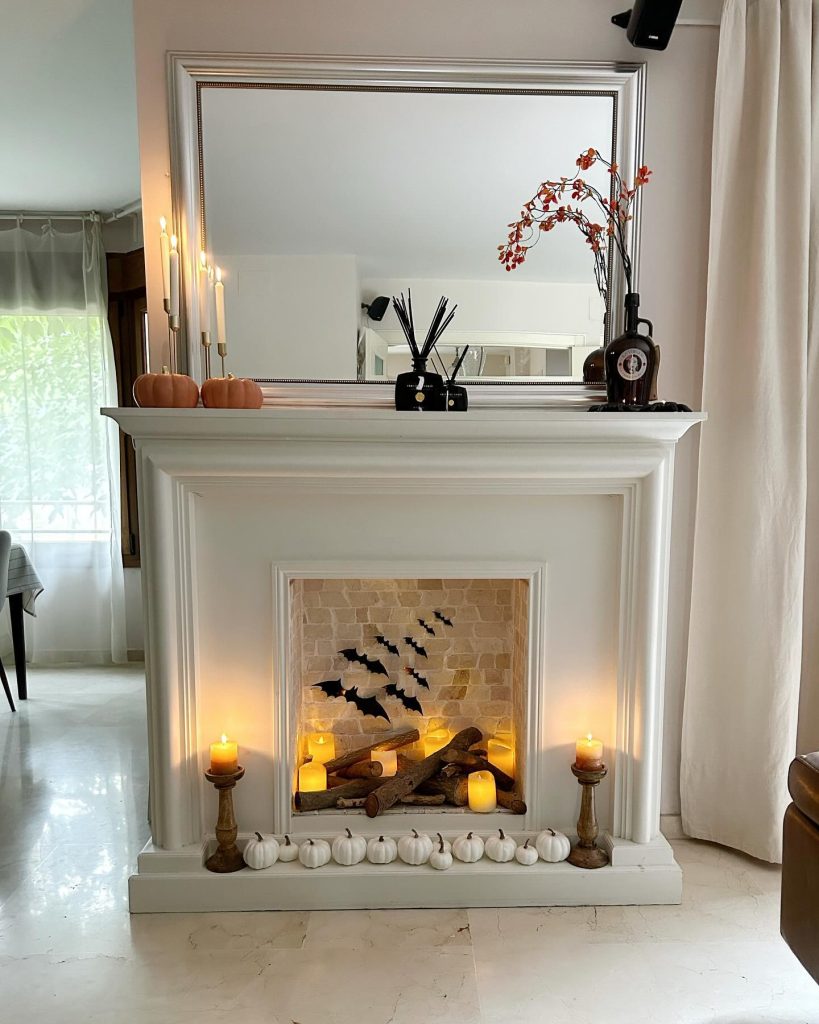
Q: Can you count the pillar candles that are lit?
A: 8